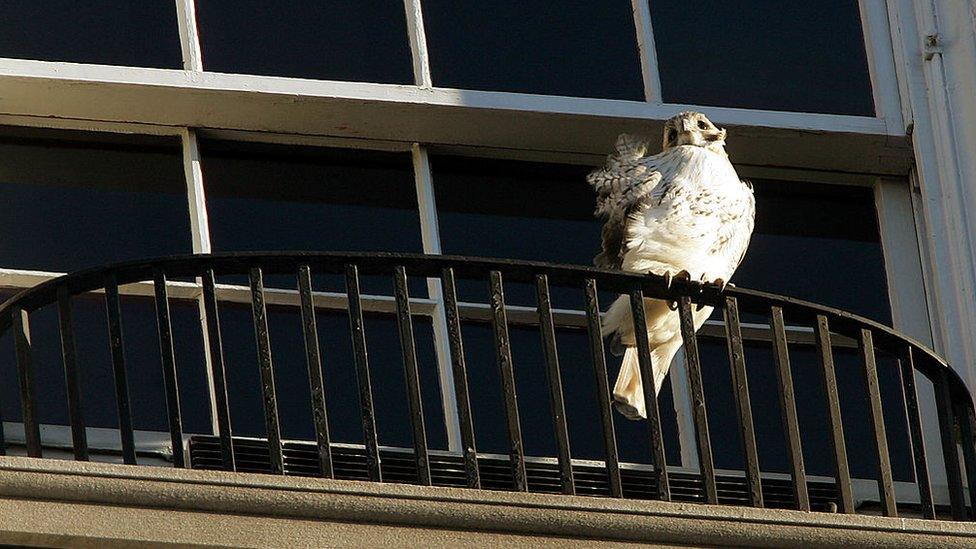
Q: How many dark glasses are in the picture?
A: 12